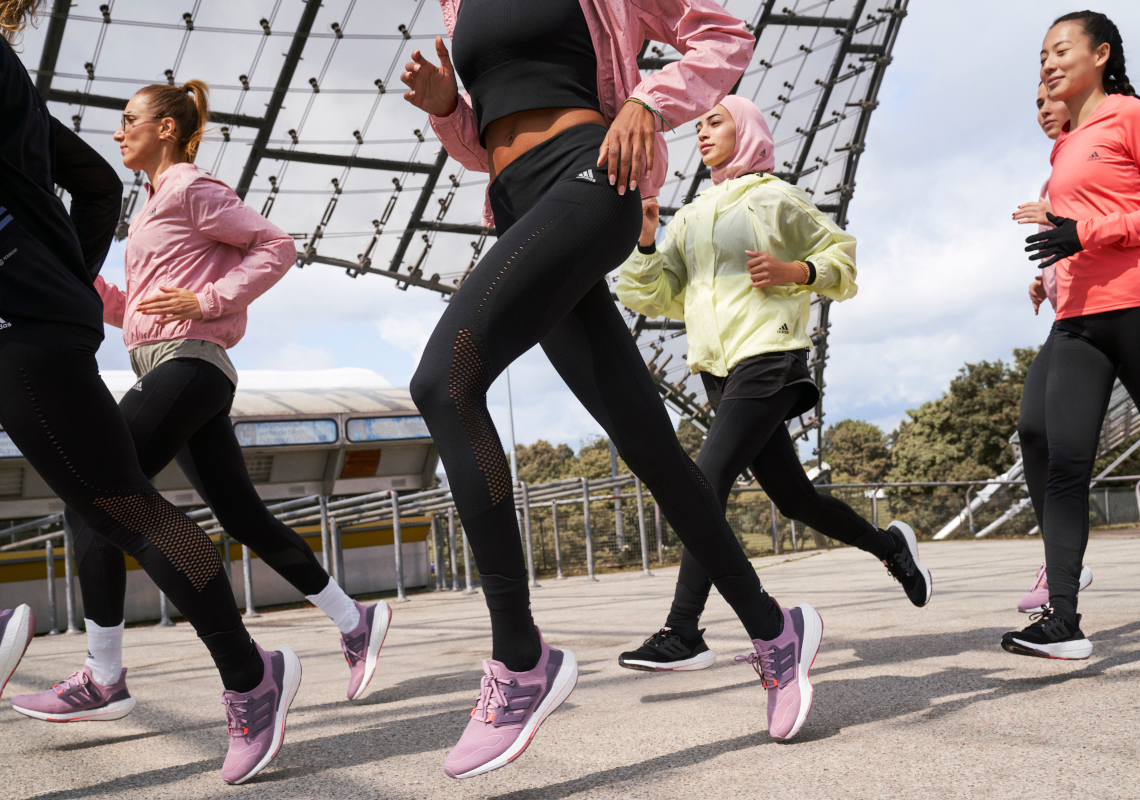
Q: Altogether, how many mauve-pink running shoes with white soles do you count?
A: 7